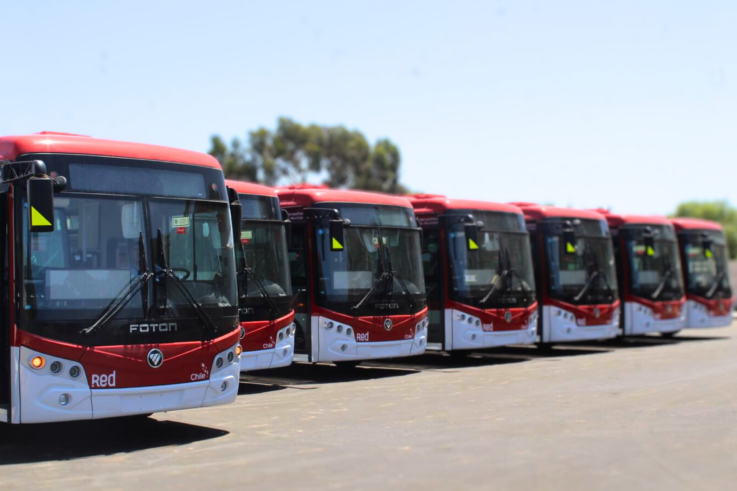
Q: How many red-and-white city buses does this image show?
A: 7